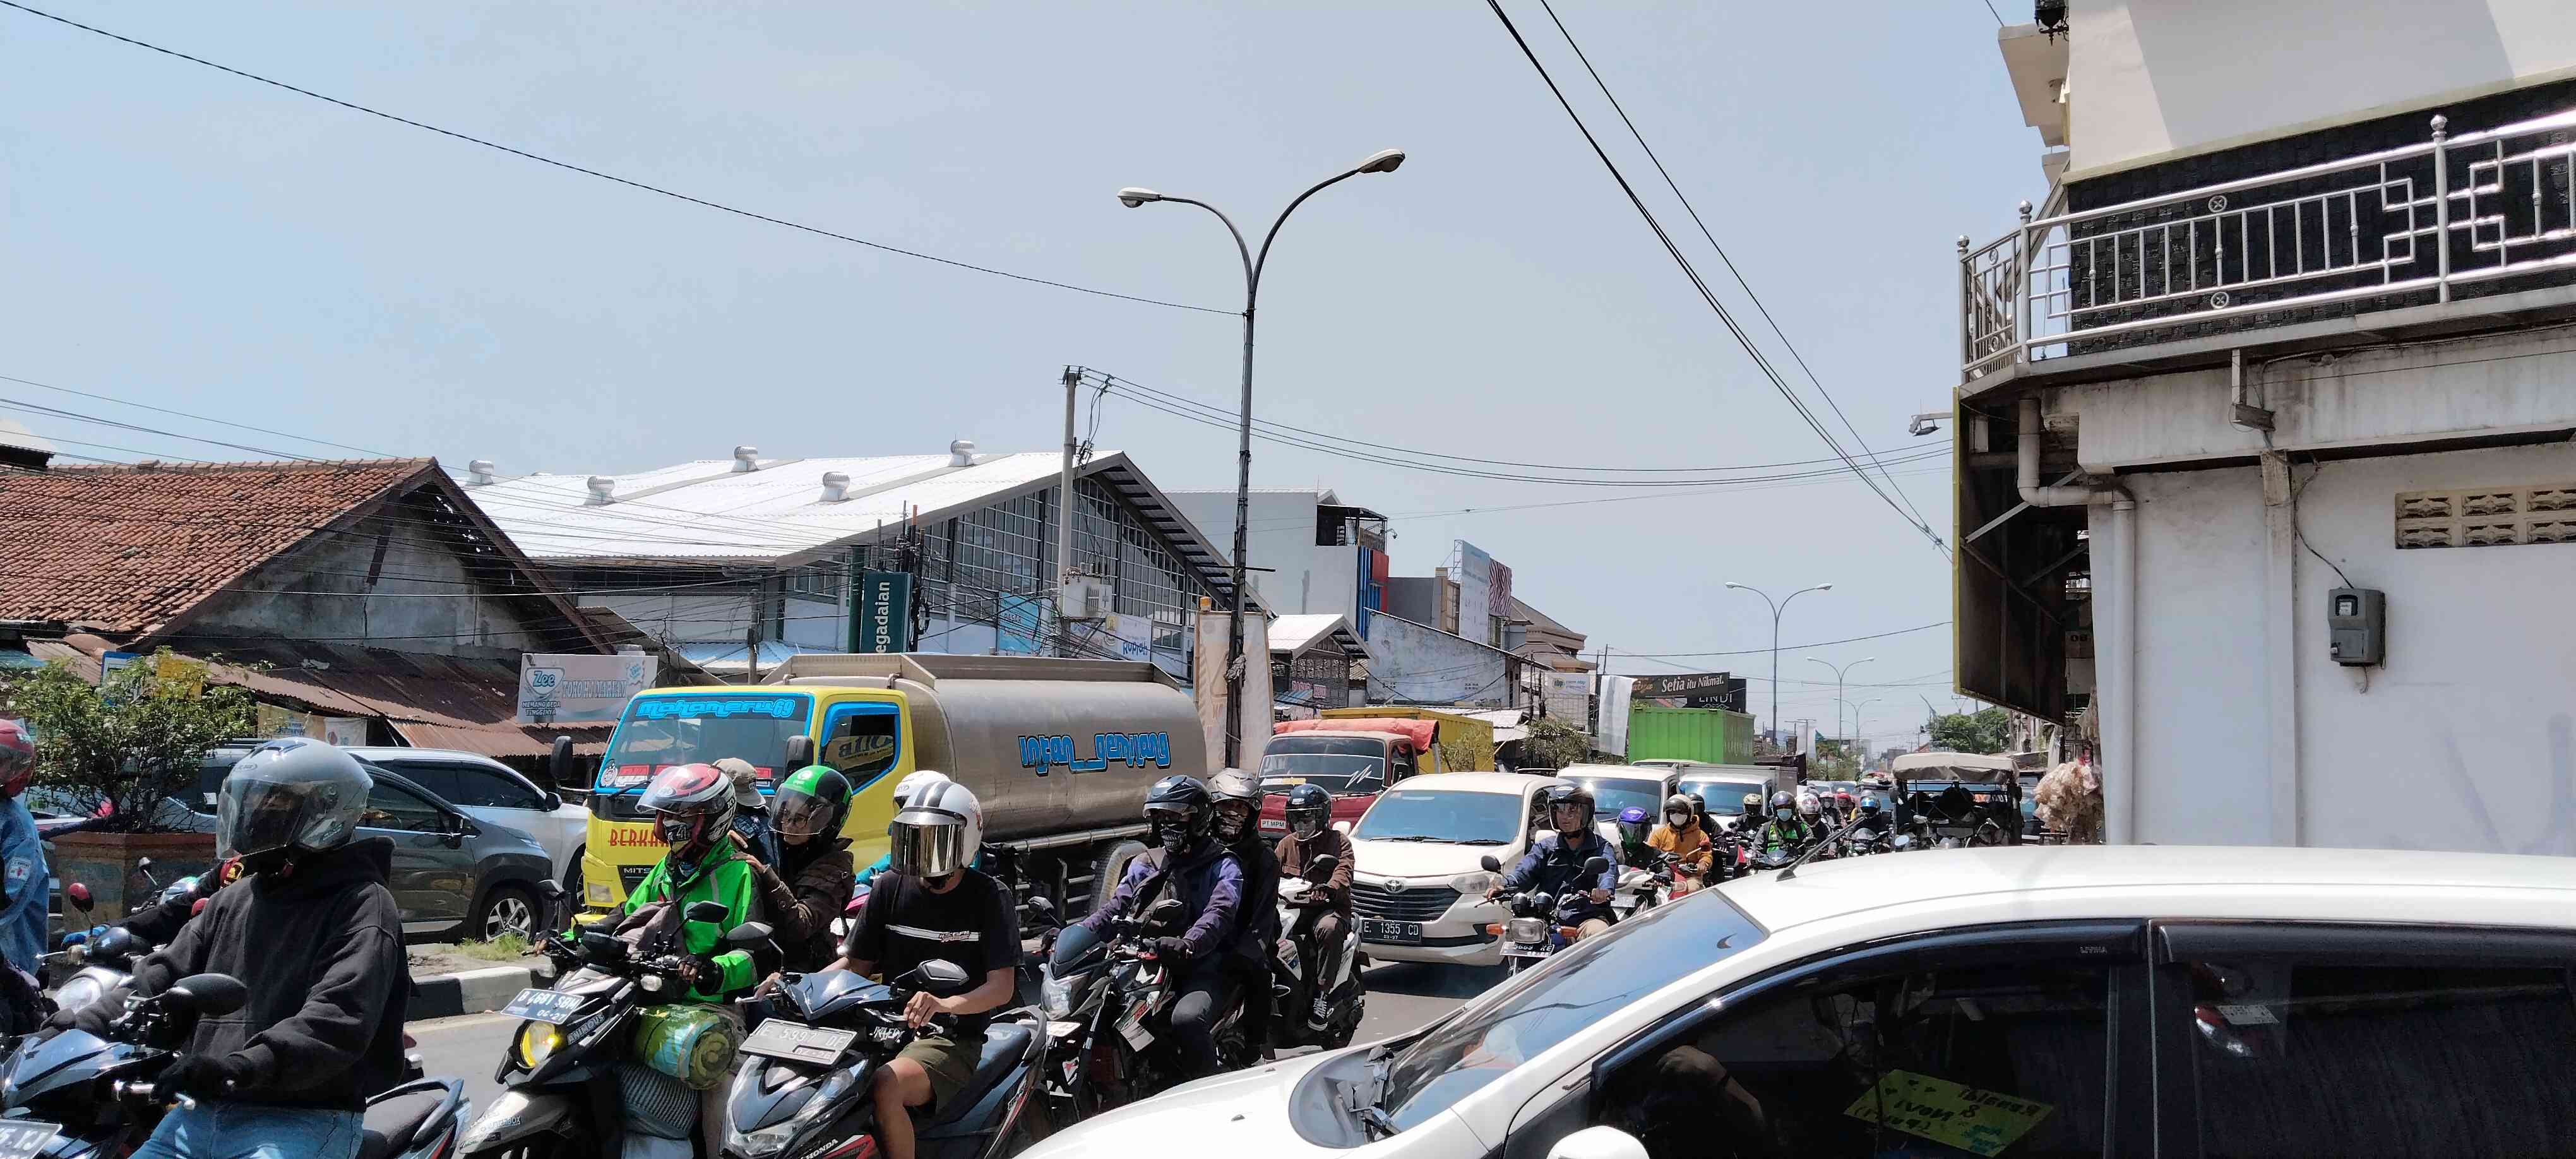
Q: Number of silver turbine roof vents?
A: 5